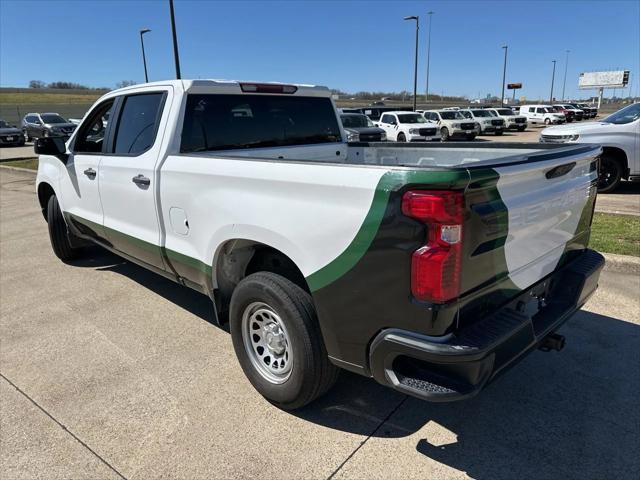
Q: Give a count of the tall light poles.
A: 7